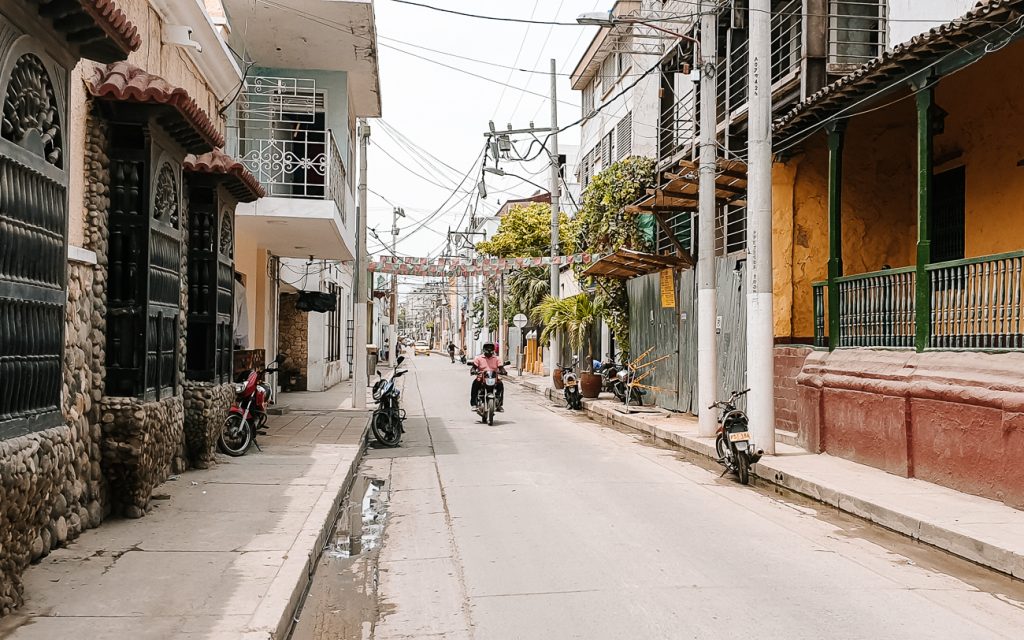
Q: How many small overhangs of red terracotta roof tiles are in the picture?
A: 3